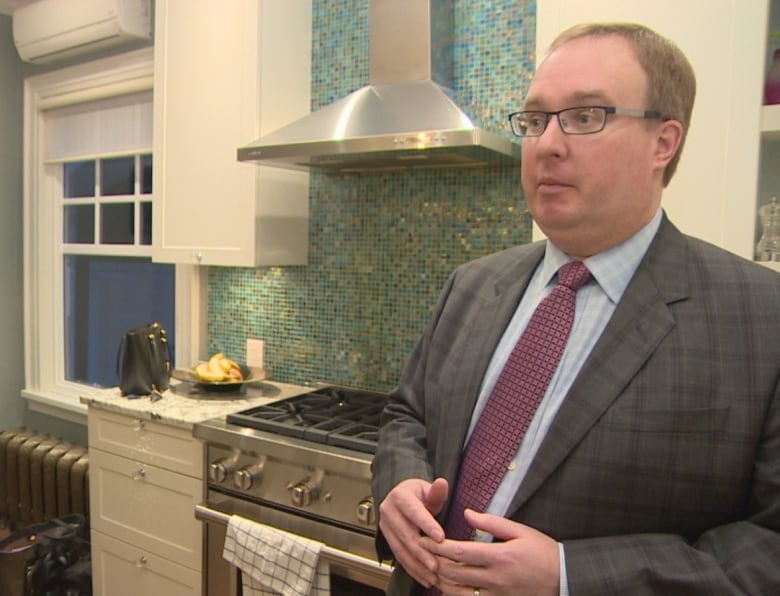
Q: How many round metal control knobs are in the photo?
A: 4